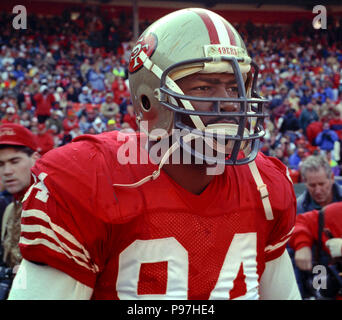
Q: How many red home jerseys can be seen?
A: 1